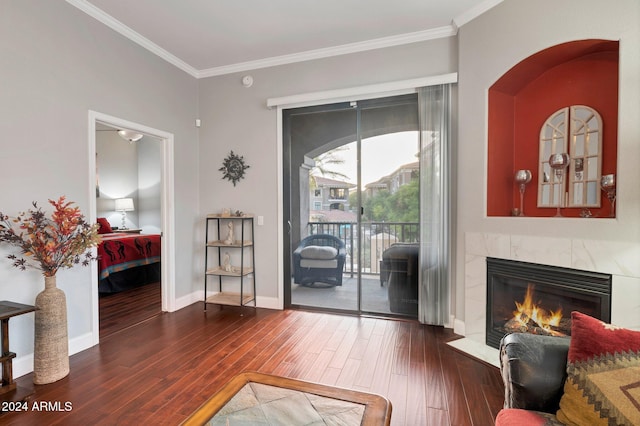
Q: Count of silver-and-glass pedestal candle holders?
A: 3